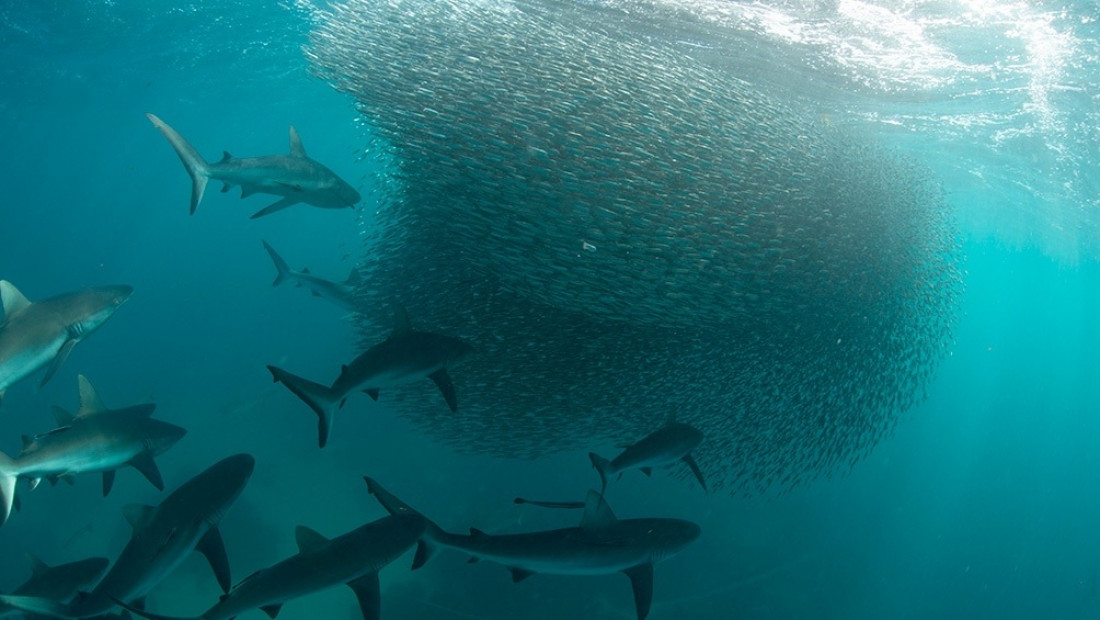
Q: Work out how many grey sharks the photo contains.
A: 11